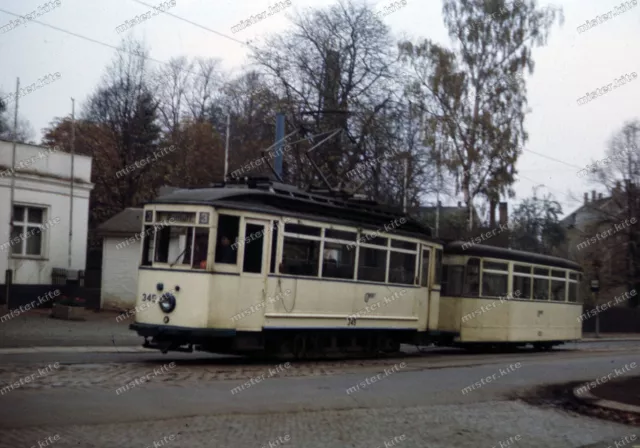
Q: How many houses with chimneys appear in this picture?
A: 2